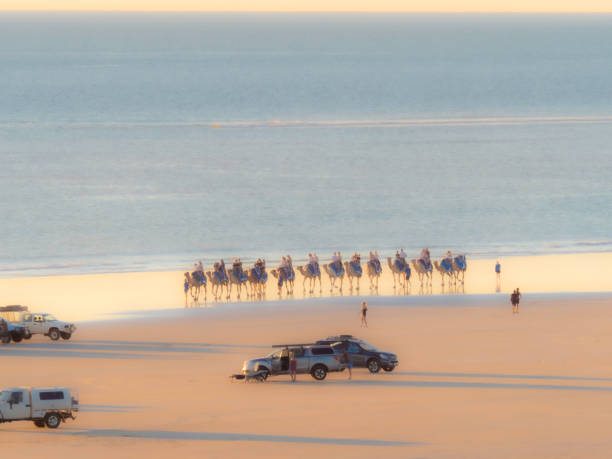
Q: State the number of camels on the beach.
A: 13